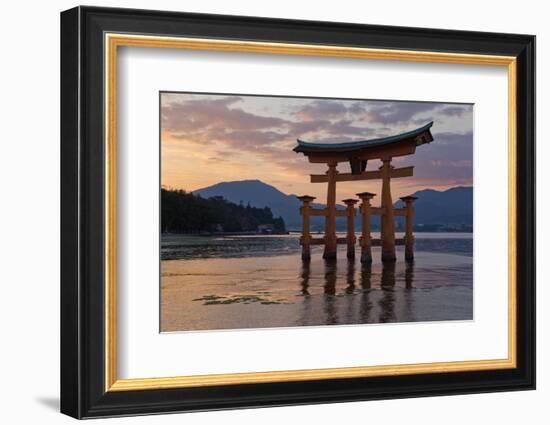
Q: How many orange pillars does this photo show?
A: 6